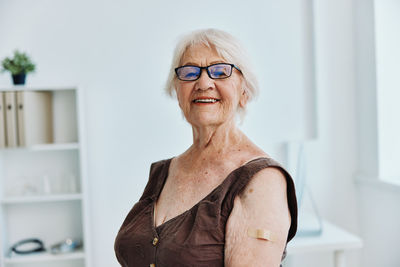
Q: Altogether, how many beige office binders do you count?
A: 3